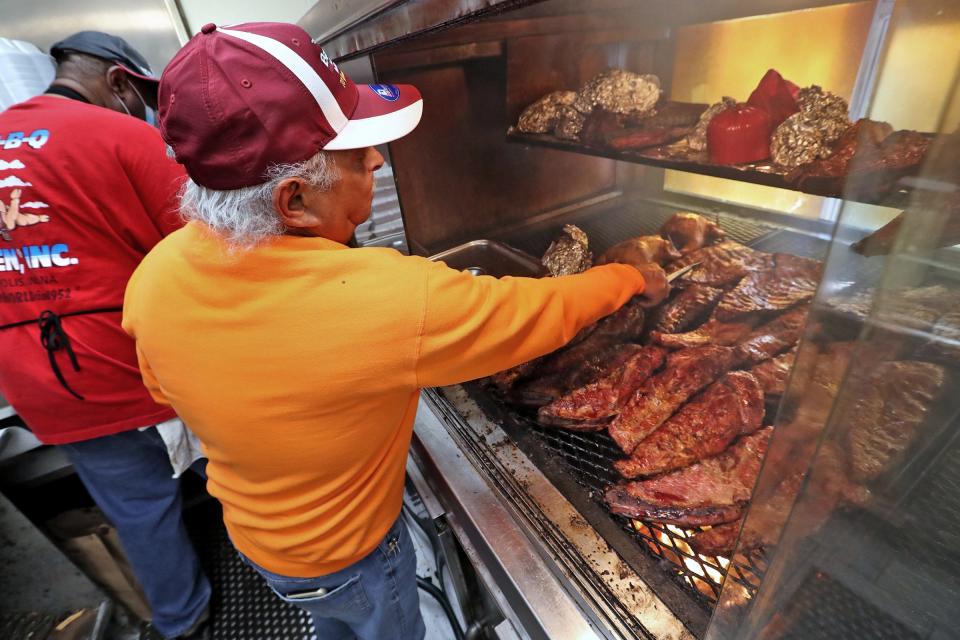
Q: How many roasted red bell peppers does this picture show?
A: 2